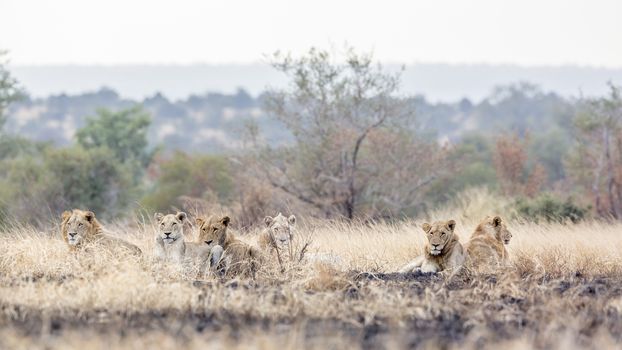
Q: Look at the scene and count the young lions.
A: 6